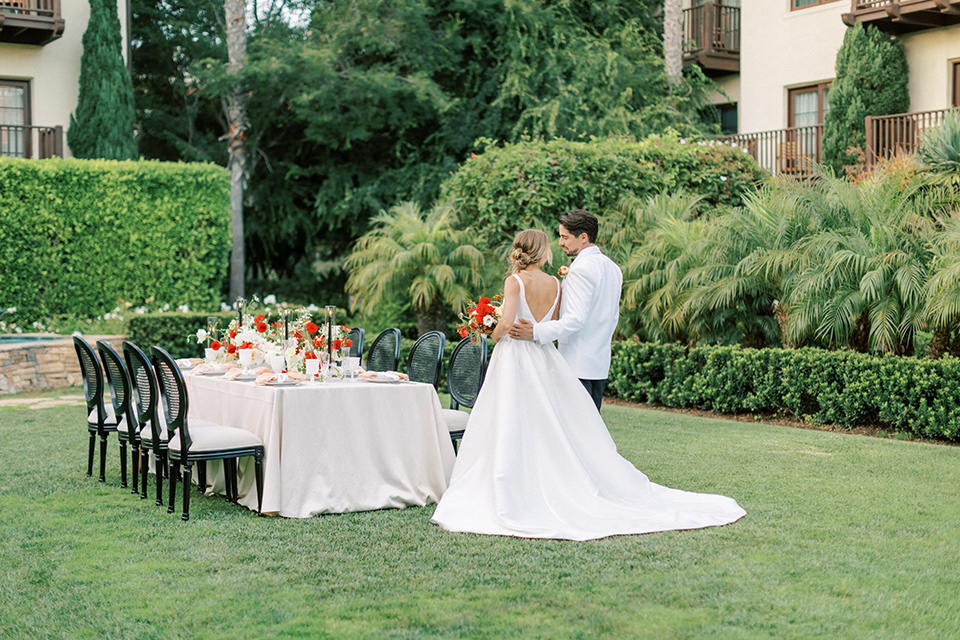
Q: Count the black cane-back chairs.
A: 8